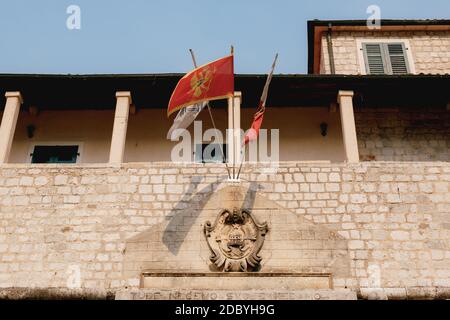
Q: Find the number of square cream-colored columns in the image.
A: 4